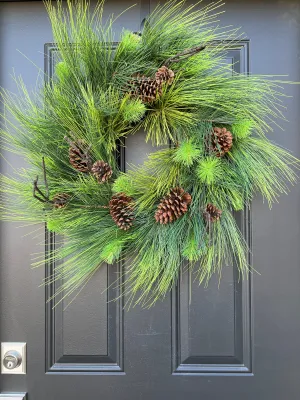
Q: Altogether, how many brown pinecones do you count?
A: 9